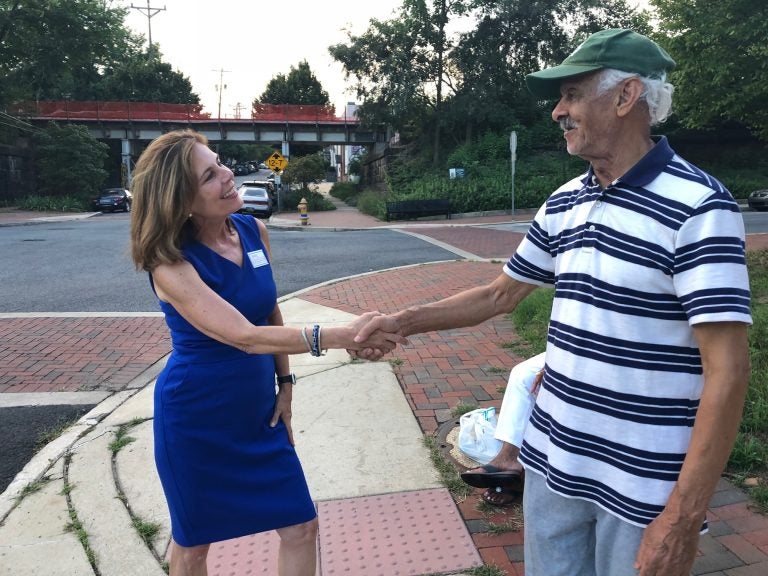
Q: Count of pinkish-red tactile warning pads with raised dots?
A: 2